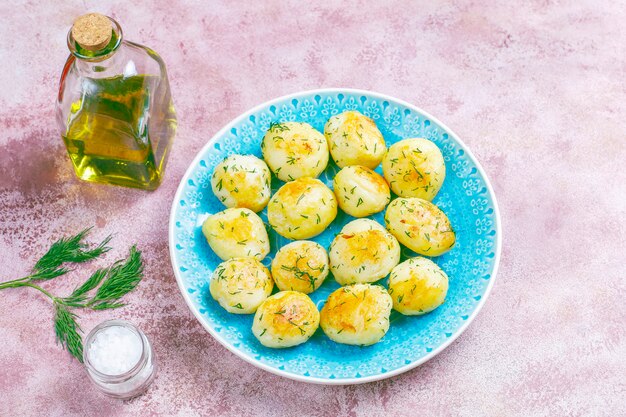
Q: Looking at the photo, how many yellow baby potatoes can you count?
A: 14